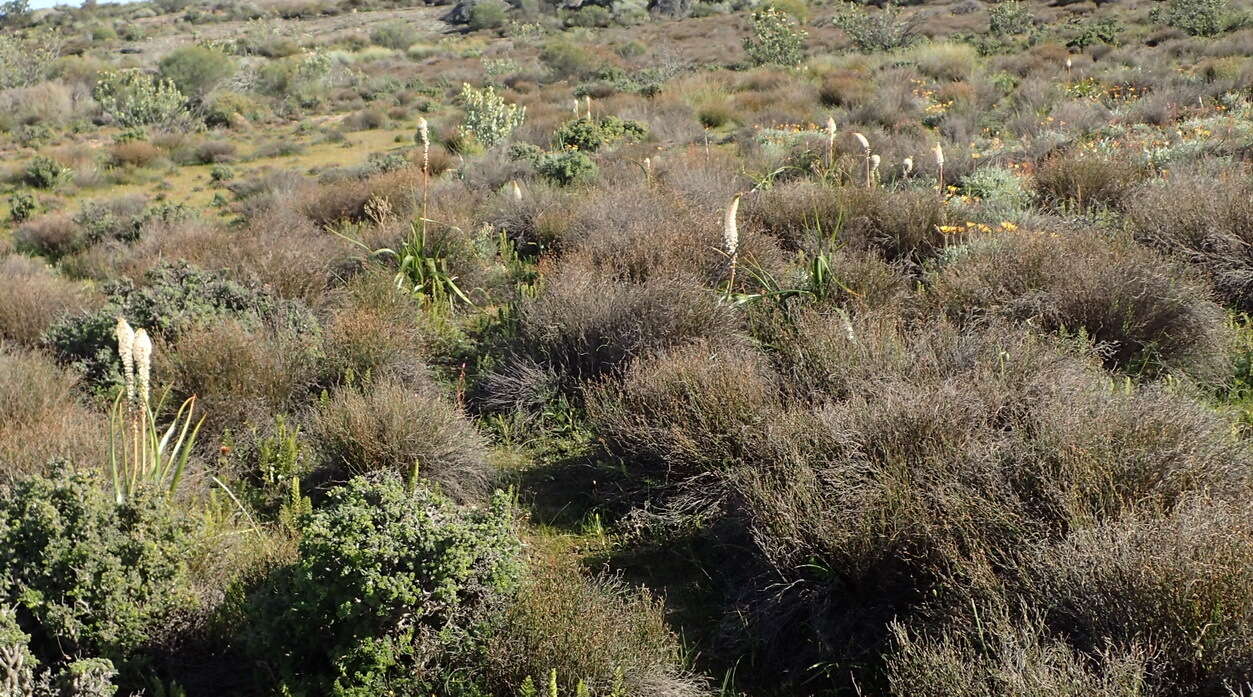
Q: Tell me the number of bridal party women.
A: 0